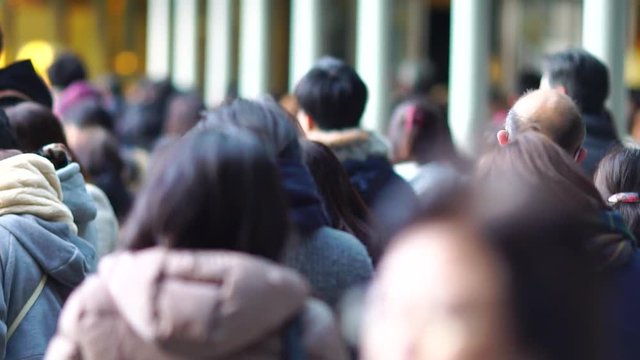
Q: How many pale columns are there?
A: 8